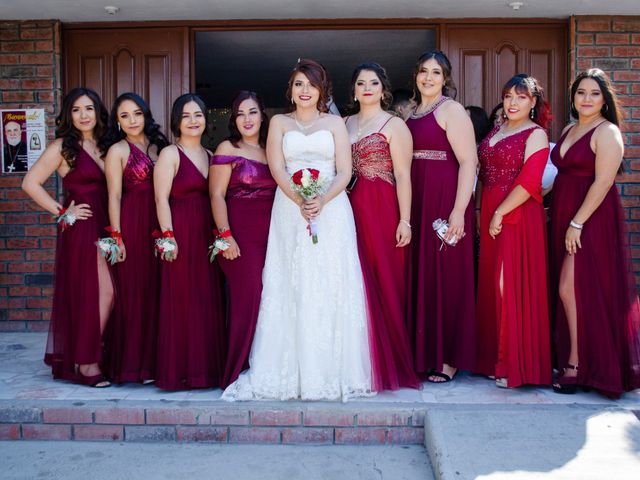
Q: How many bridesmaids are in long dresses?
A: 8